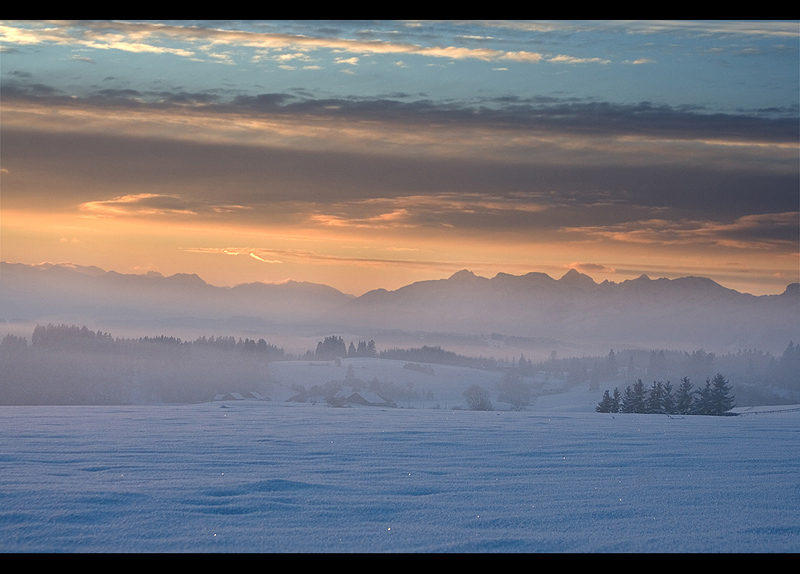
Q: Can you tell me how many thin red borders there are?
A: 0